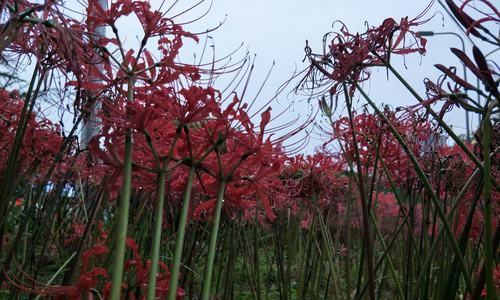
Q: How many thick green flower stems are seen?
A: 4